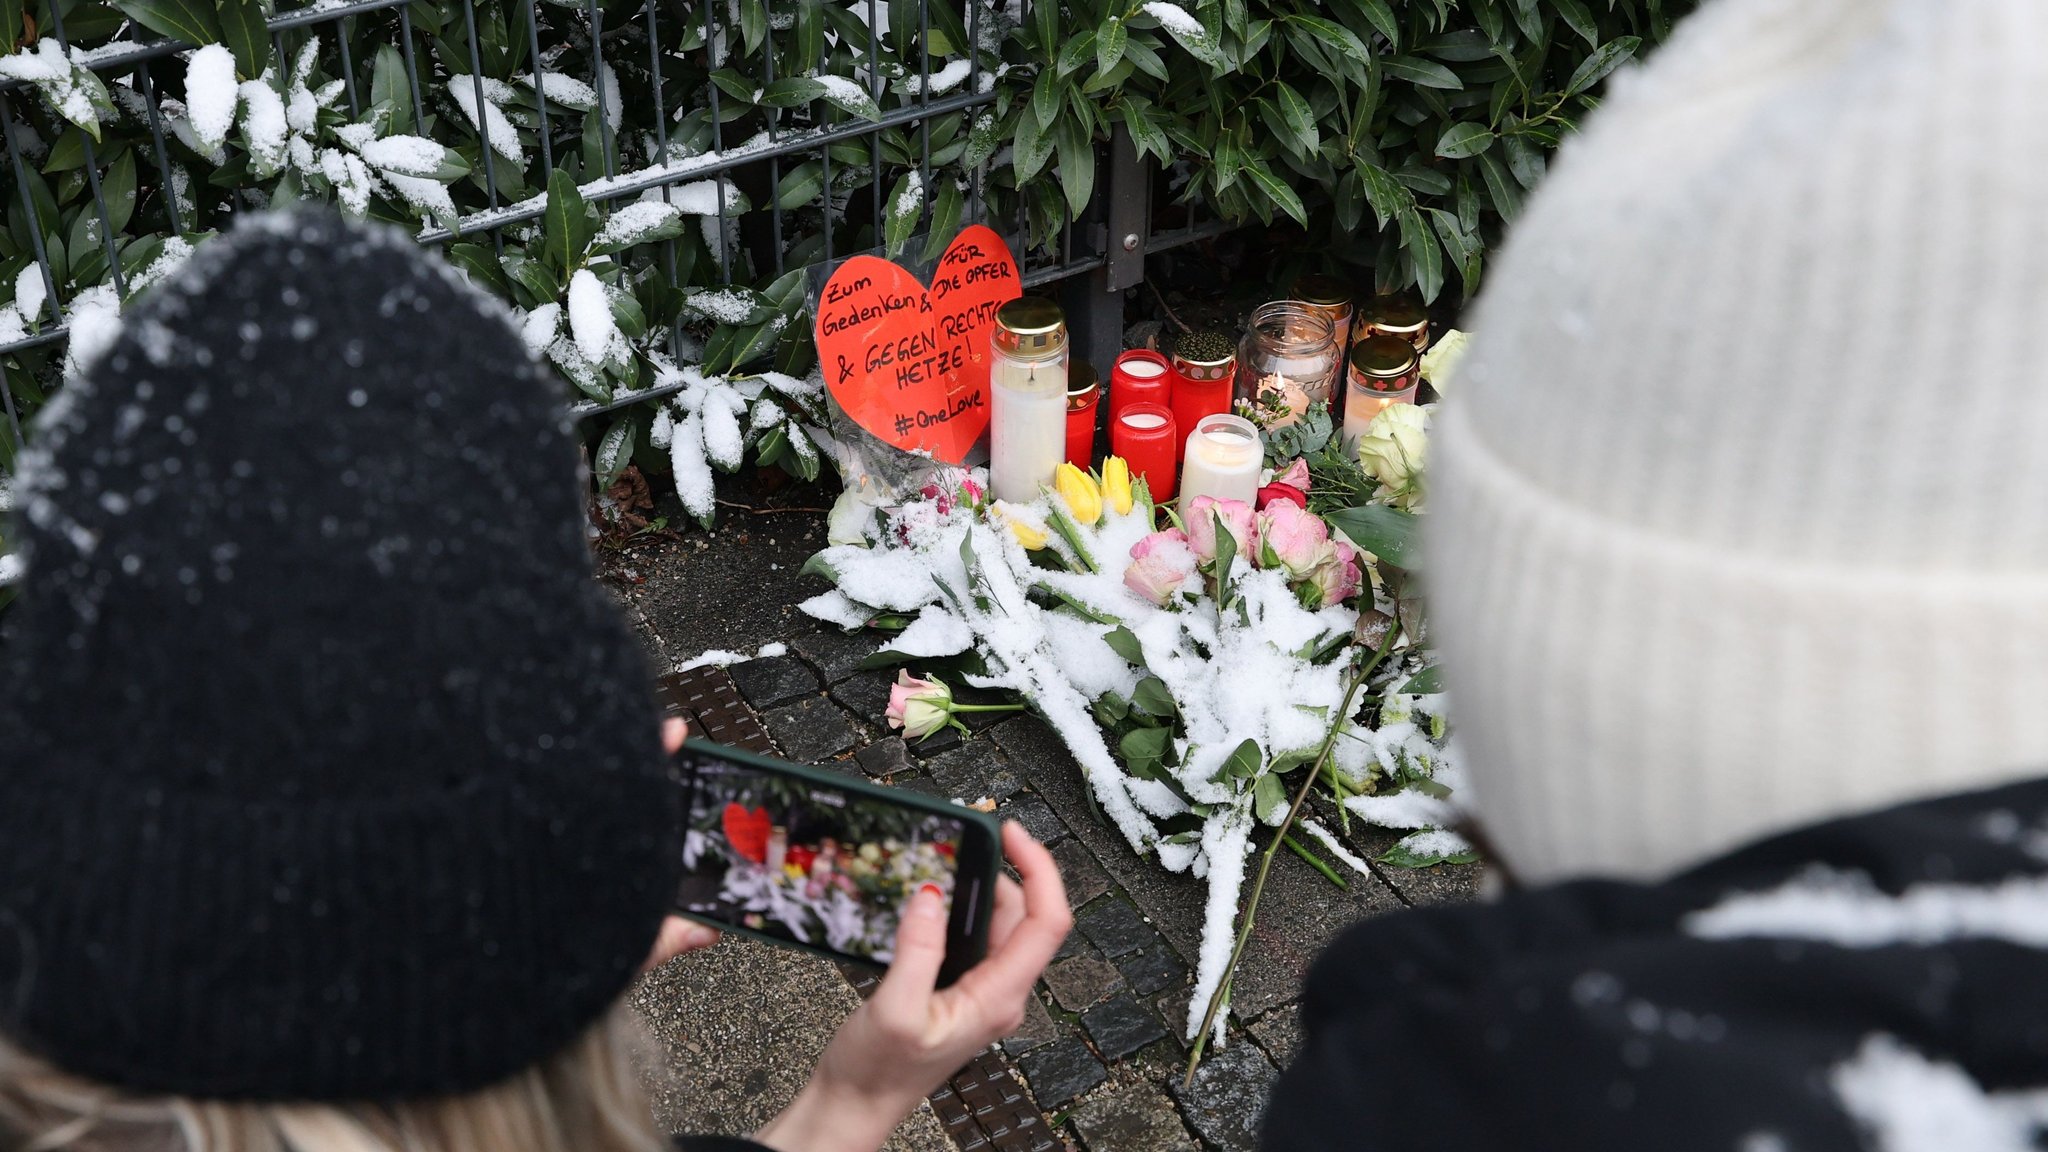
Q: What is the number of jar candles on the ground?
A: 10